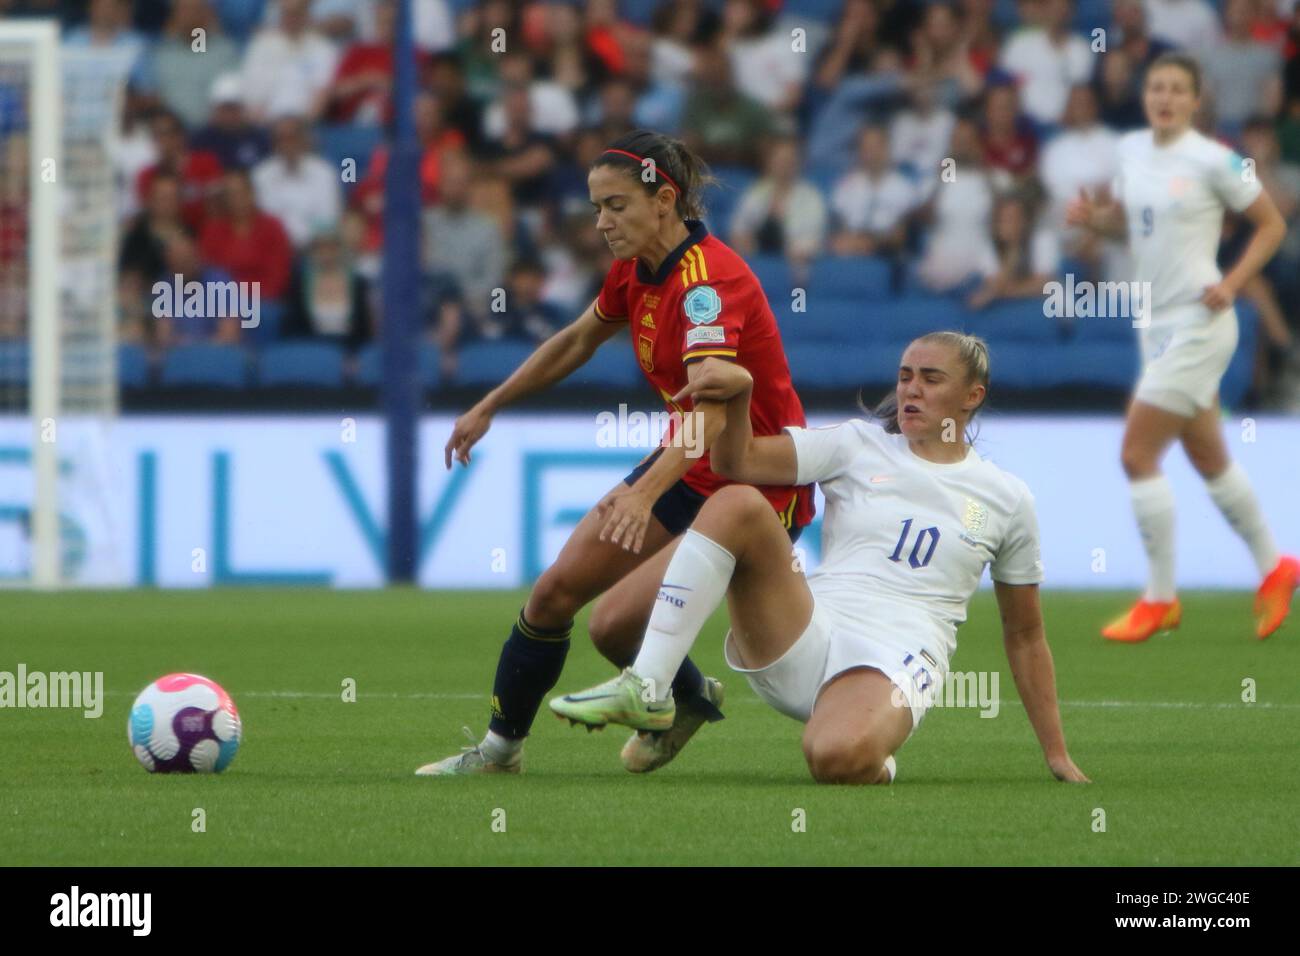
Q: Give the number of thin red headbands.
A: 1